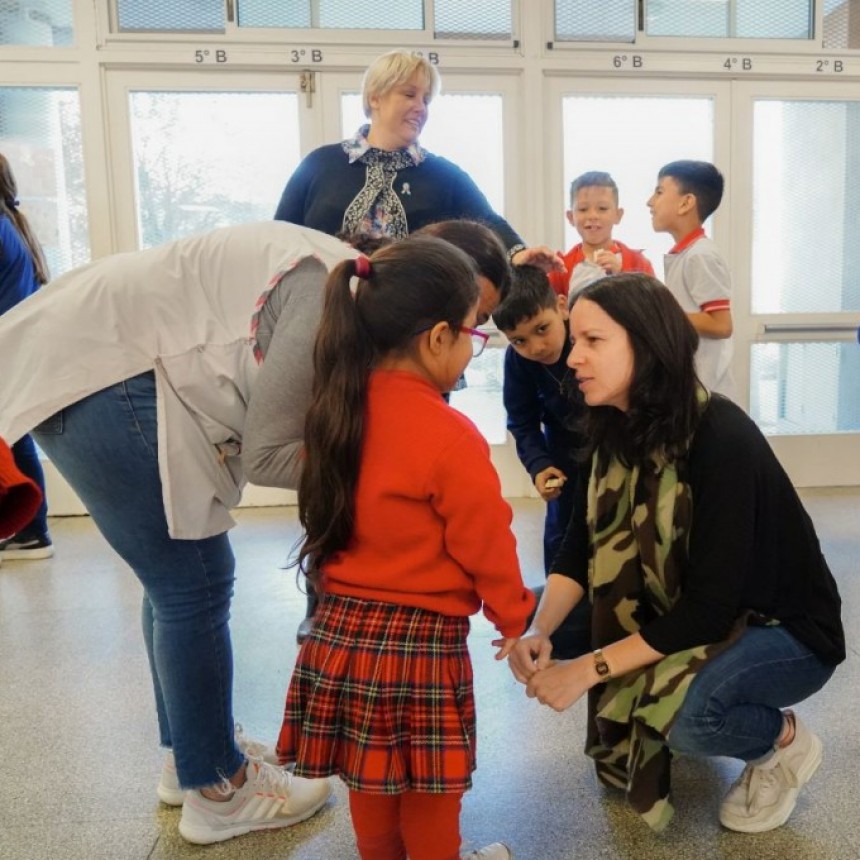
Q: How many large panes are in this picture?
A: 5